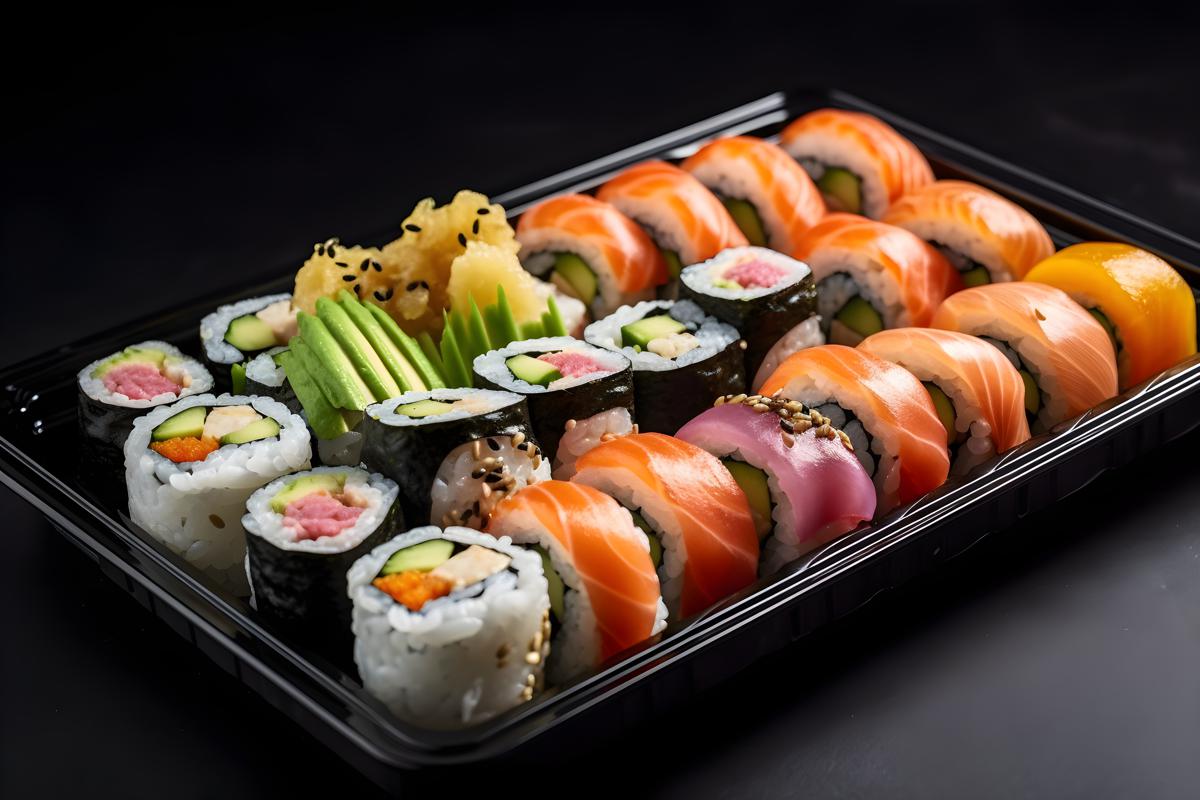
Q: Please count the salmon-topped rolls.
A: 11